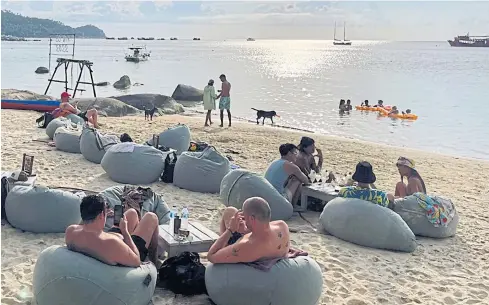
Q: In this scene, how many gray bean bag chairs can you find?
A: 14